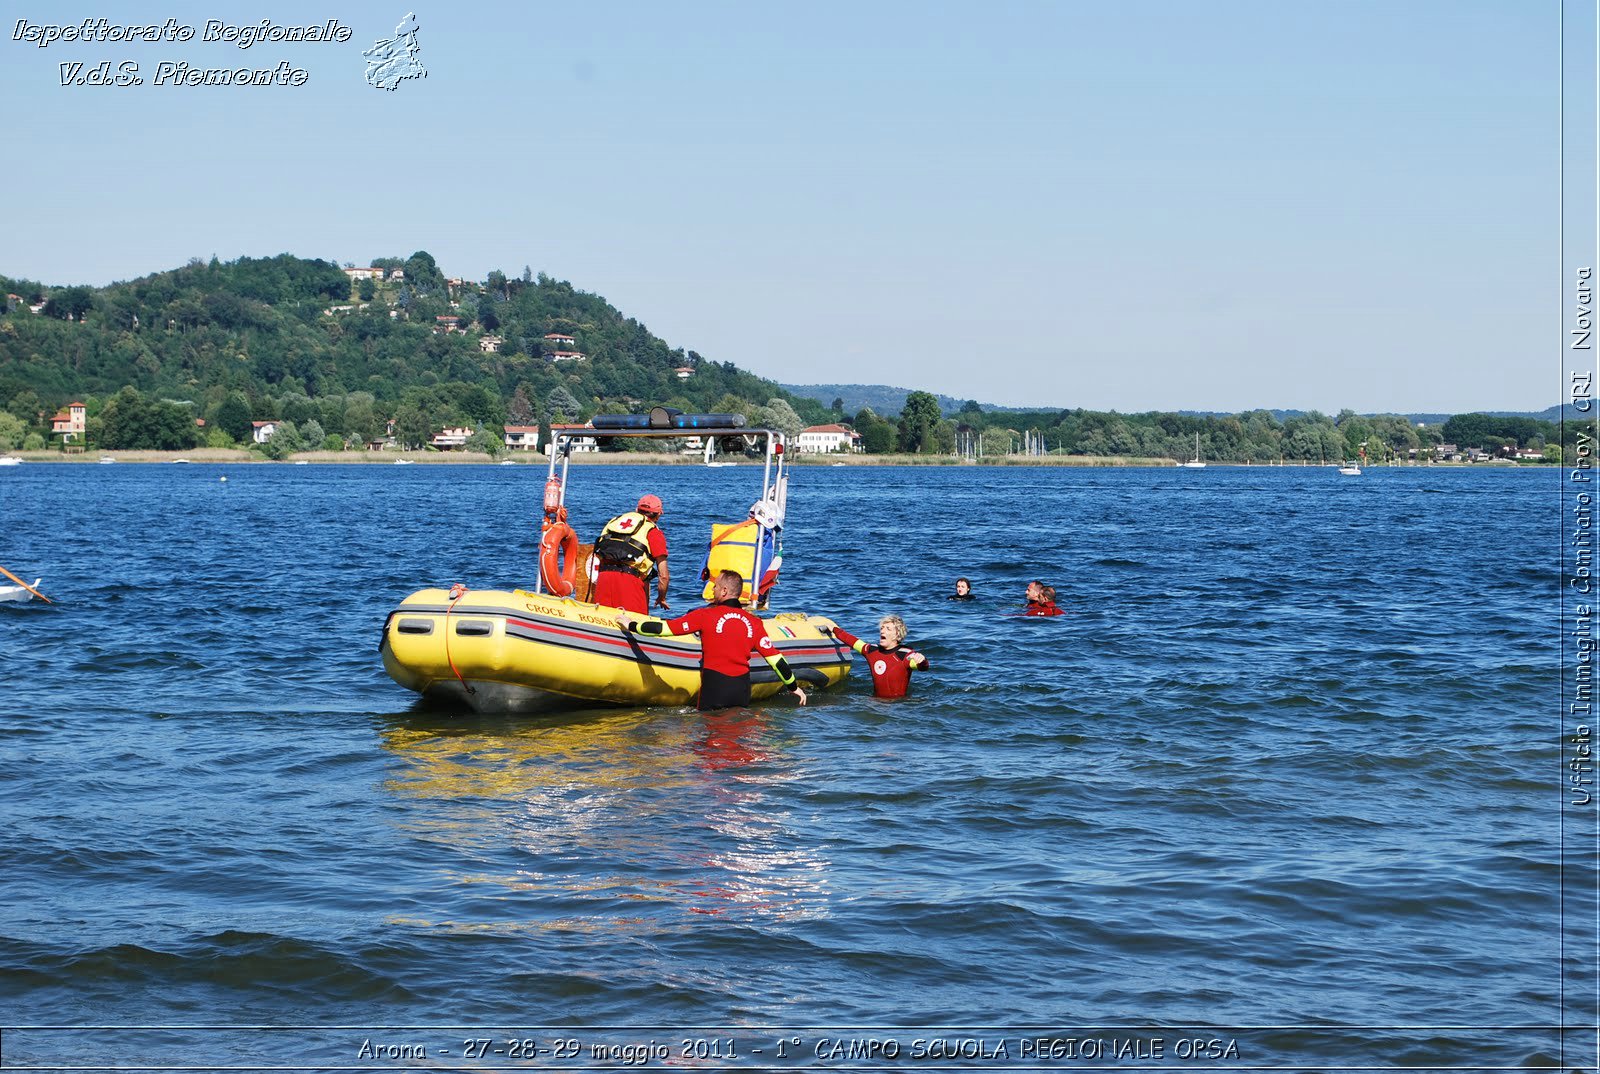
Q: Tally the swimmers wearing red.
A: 4